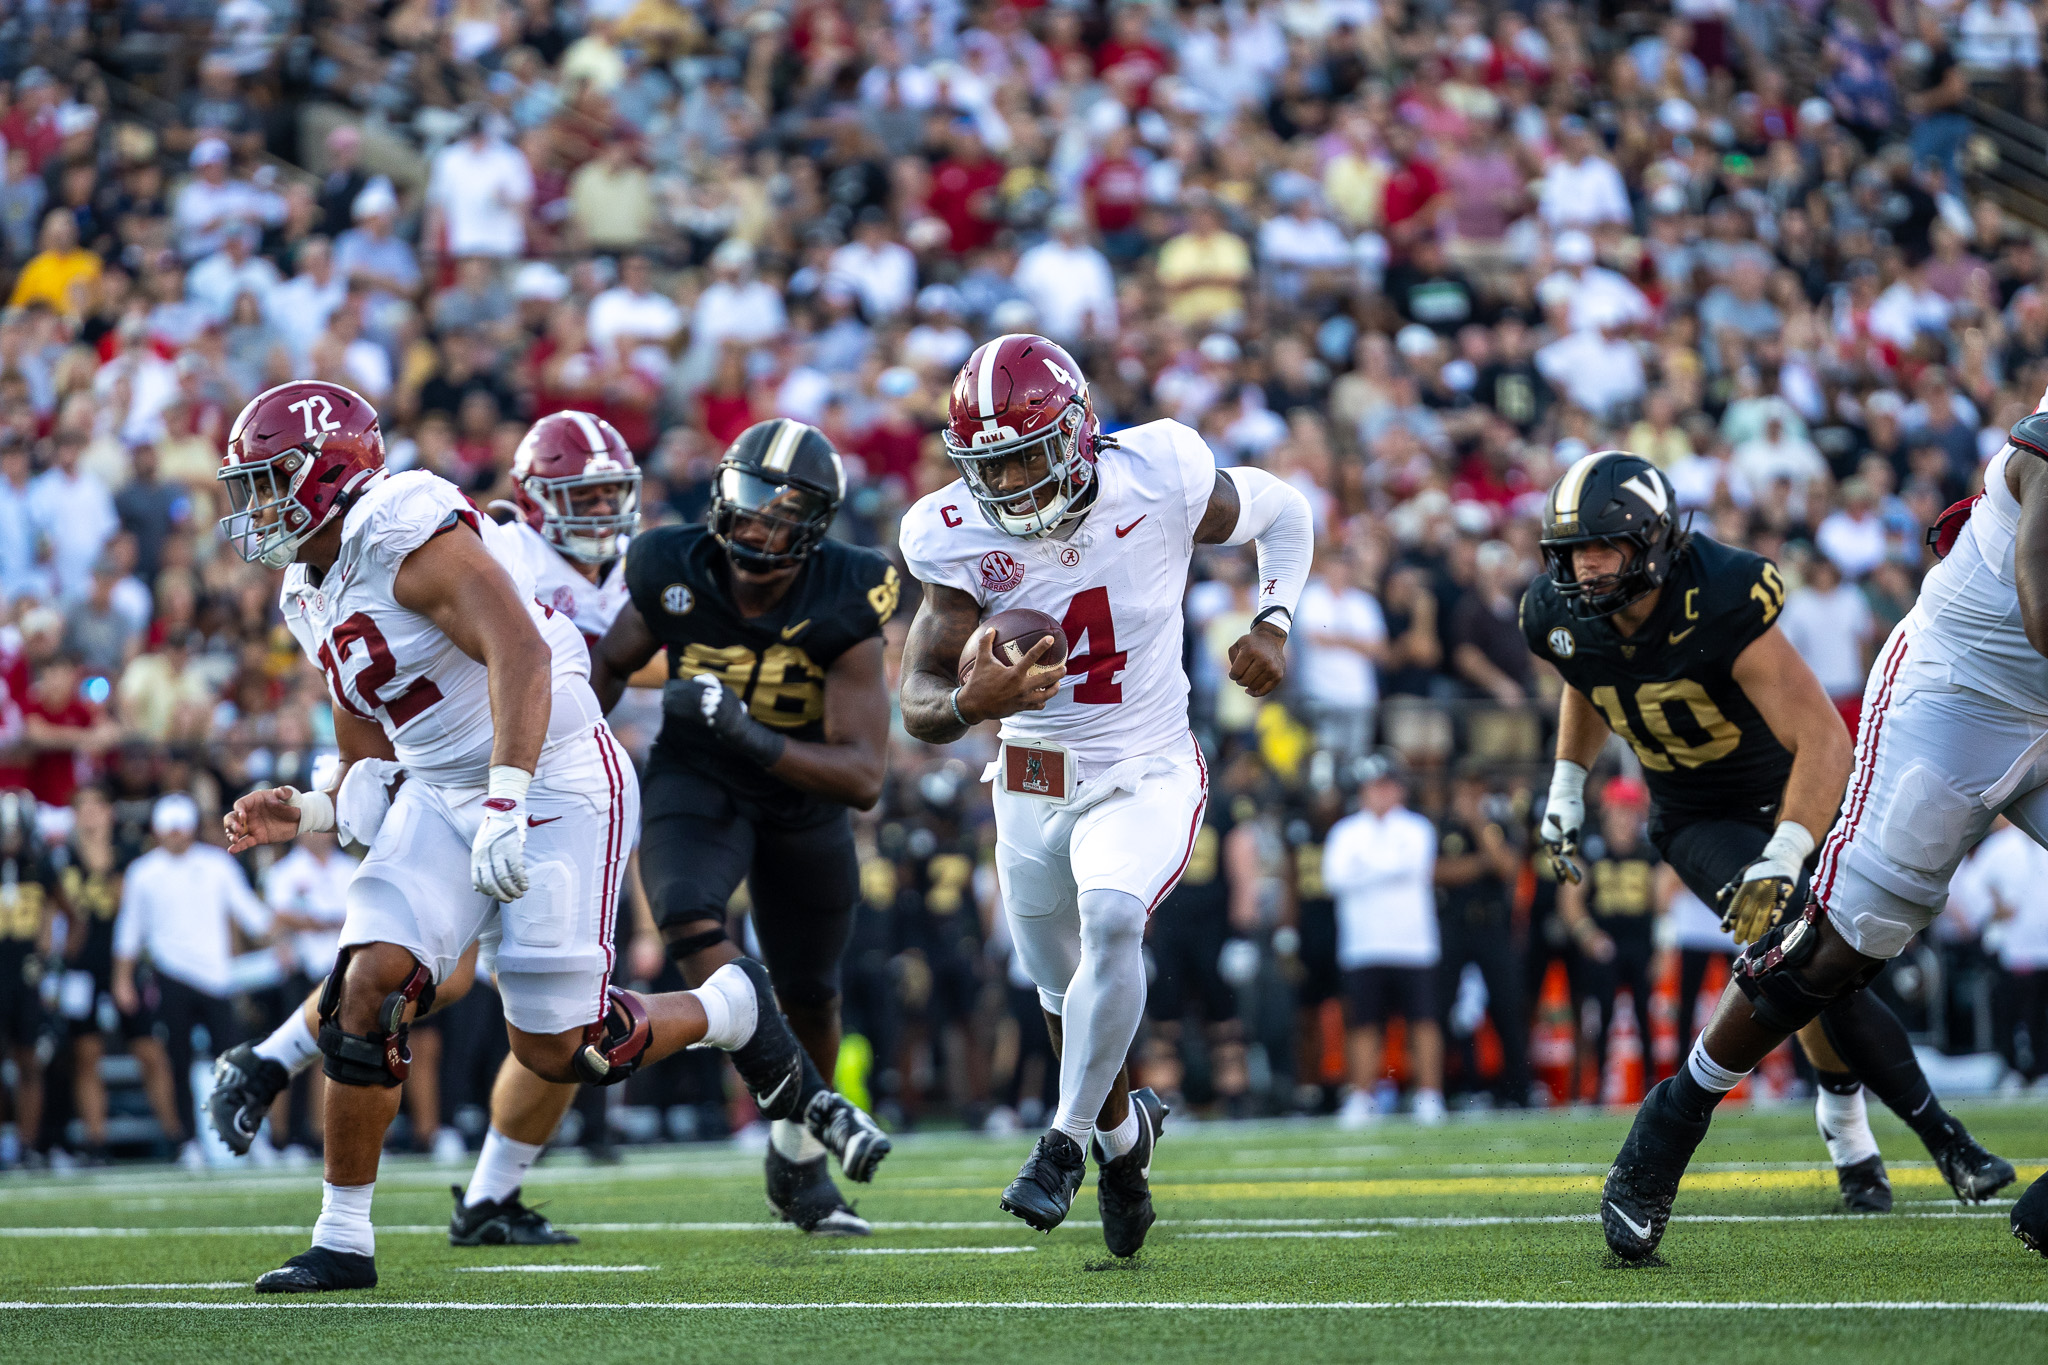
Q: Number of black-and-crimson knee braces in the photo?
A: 3